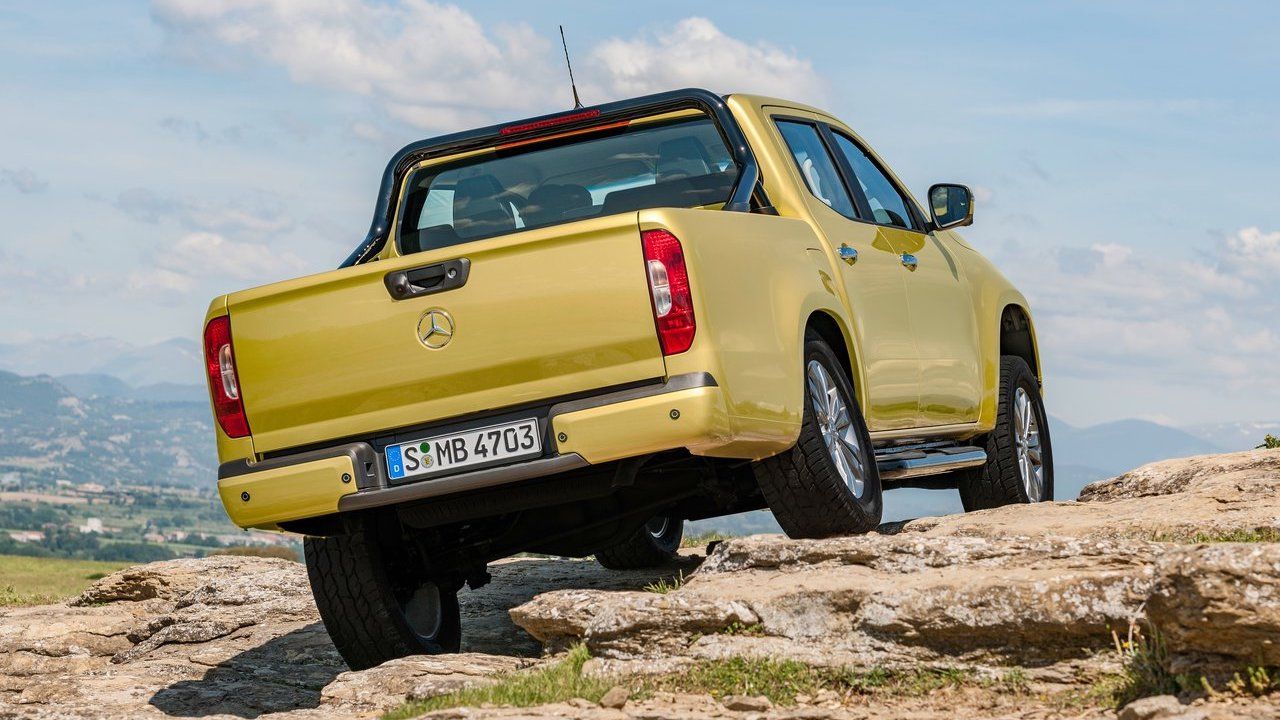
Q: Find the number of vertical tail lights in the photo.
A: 2